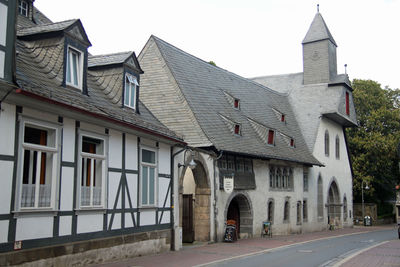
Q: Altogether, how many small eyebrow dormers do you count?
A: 5